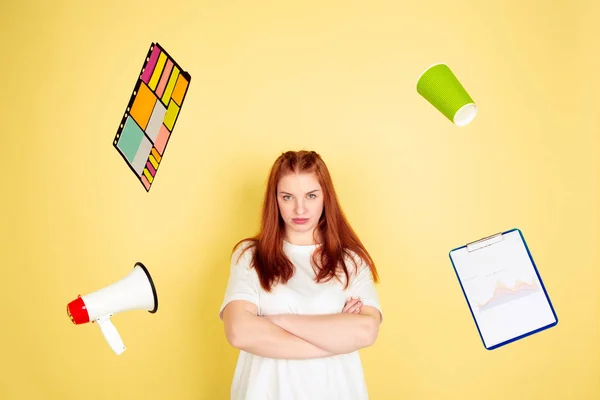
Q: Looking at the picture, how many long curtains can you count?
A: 0